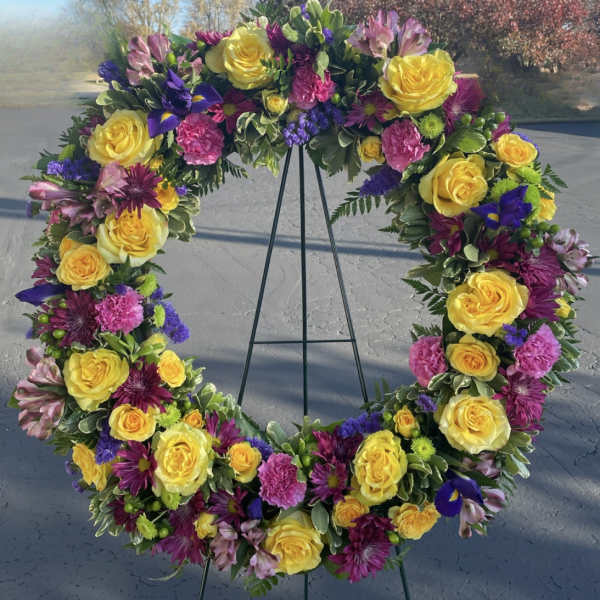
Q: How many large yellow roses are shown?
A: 11